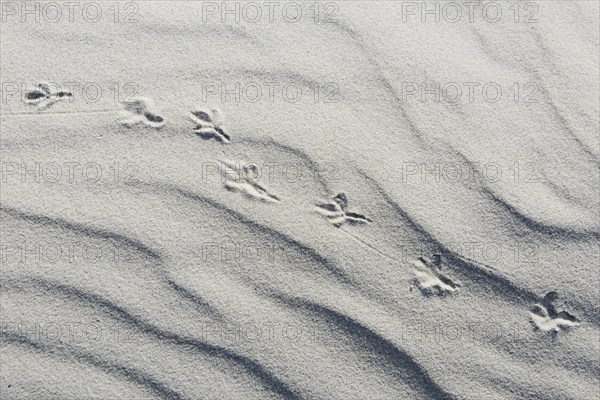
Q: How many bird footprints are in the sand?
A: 7